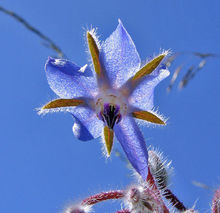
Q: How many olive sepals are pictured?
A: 5